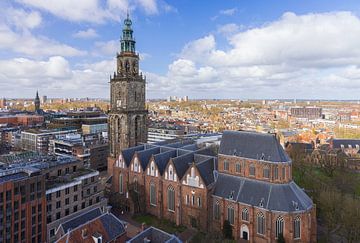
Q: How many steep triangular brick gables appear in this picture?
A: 5